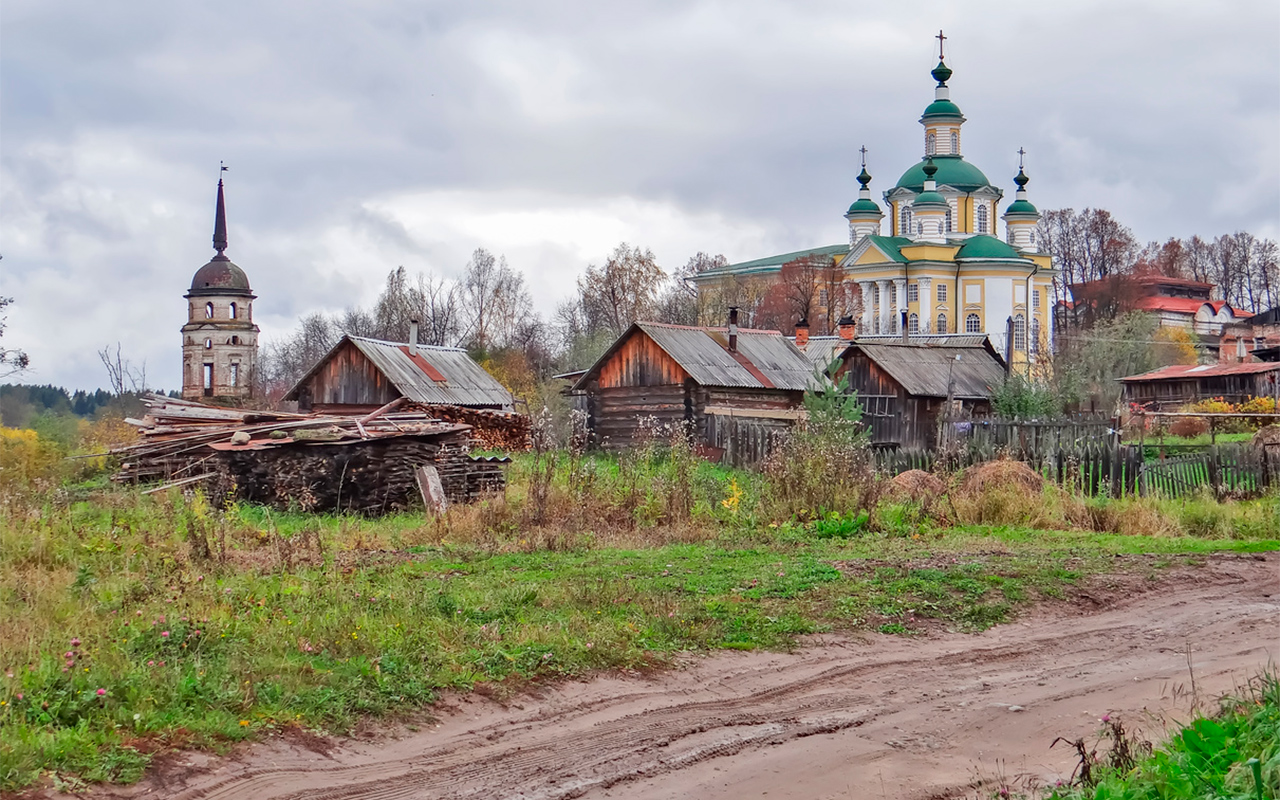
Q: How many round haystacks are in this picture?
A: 2